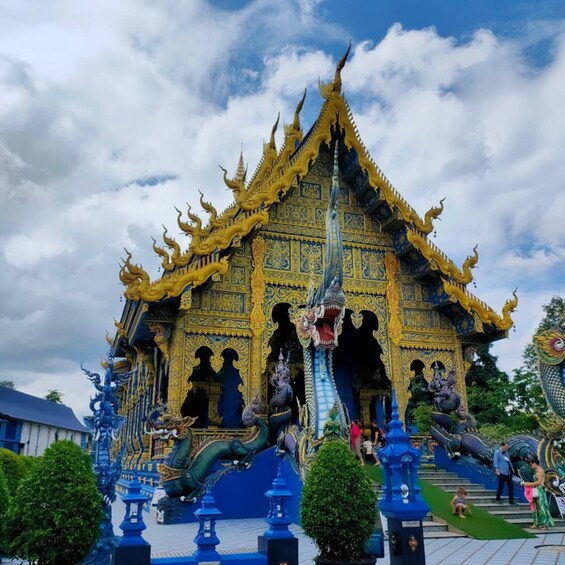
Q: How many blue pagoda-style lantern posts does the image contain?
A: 4